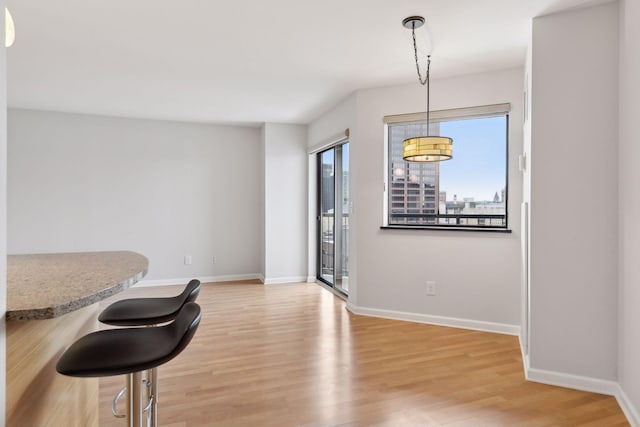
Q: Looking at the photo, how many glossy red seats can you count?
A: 0